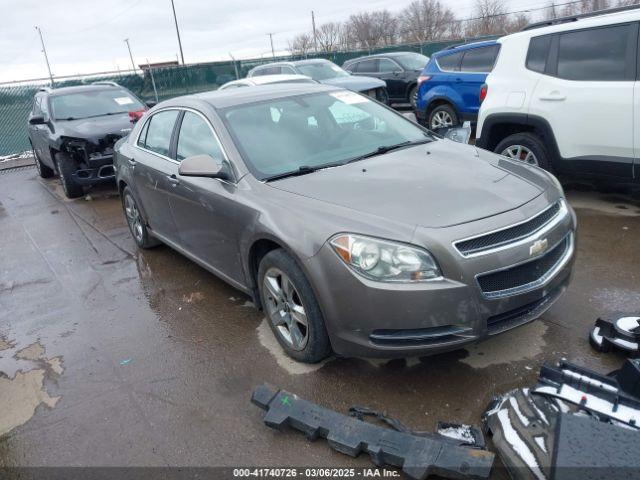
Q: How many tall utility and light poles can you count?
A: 5